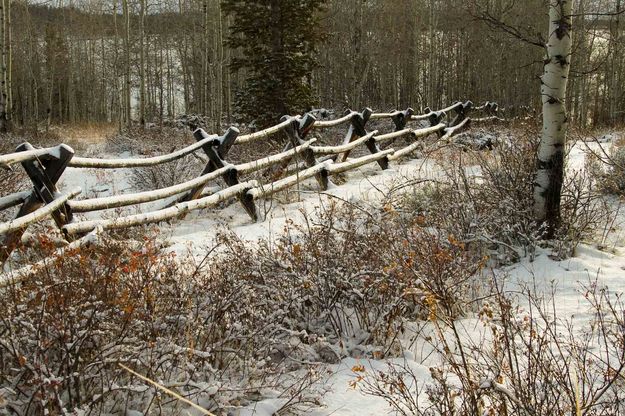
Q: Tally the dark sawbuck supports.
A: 8